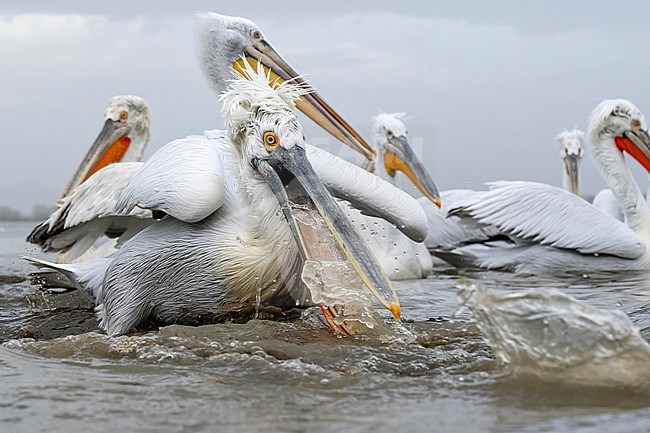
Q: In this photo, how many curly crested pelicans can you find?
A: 6